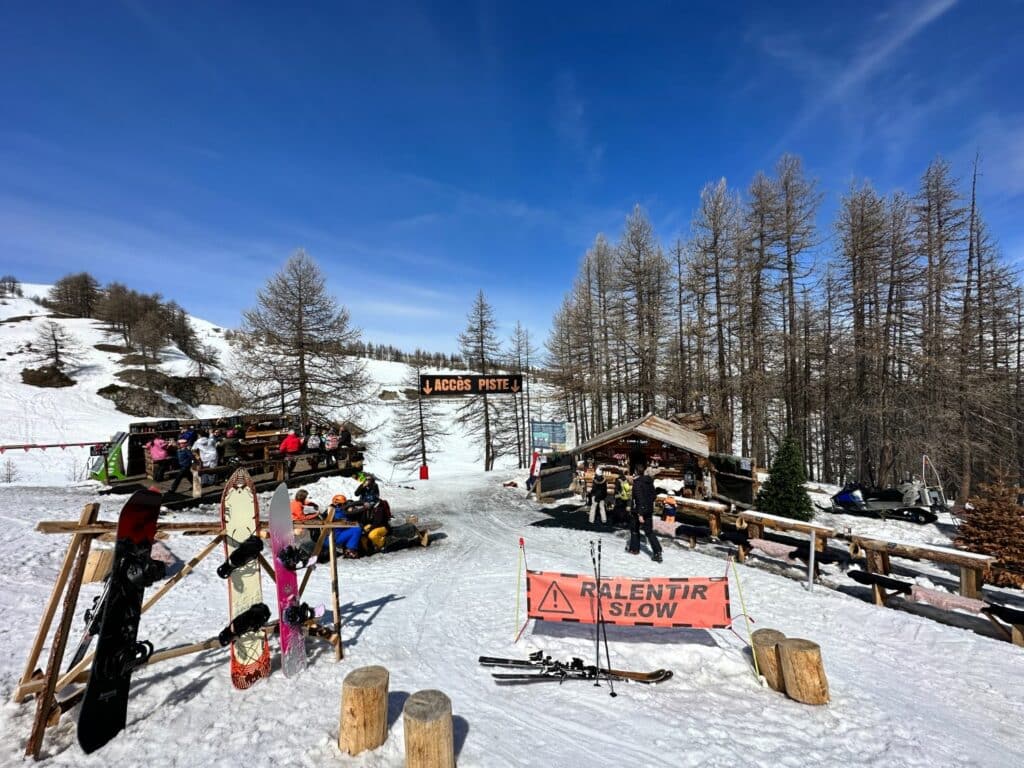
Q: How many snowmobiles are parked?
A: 1